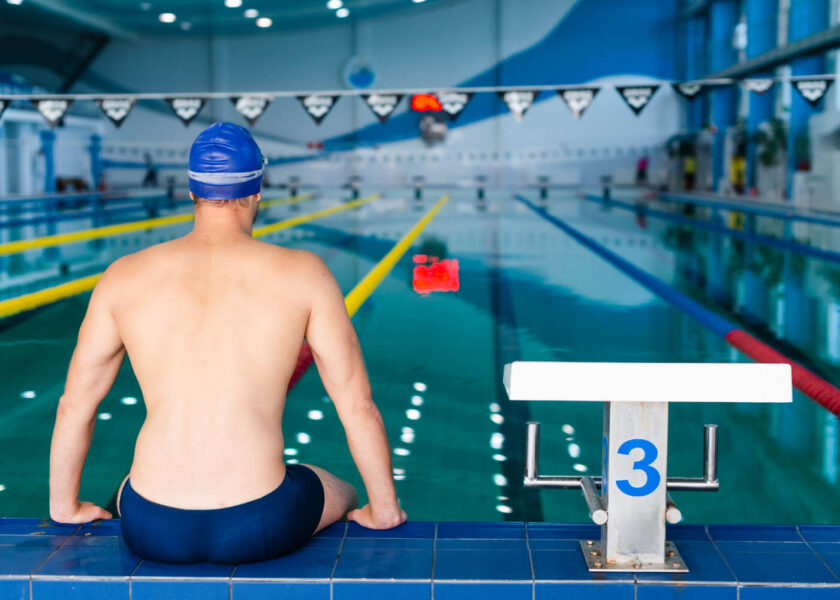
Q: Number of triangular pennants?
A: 14